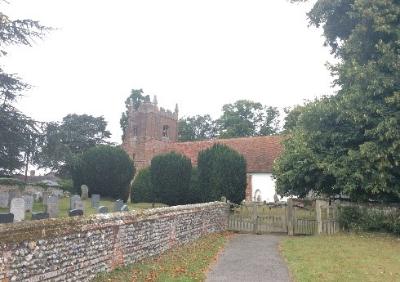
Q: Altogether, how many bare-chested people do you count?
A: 0